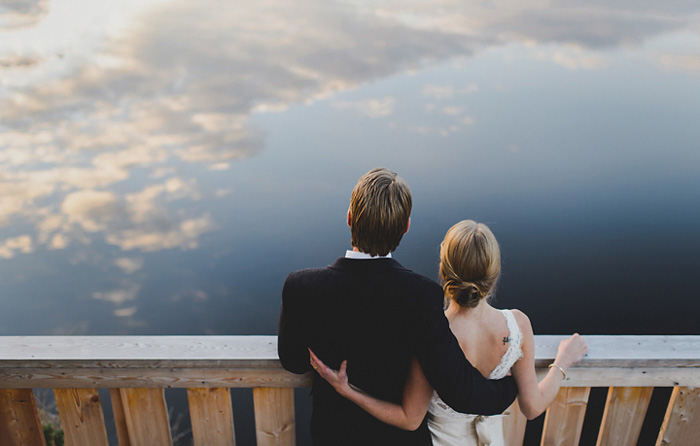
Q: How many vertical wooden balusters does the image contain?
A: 9